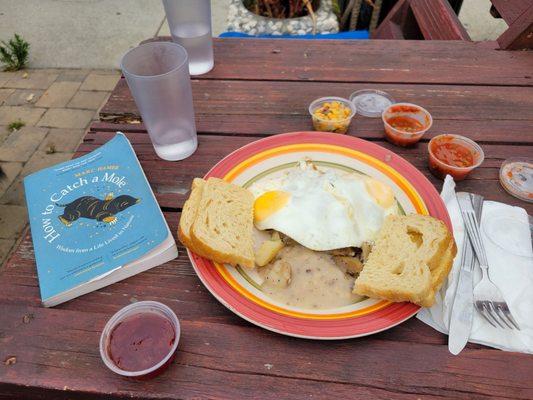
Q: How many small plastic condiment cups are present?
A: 4